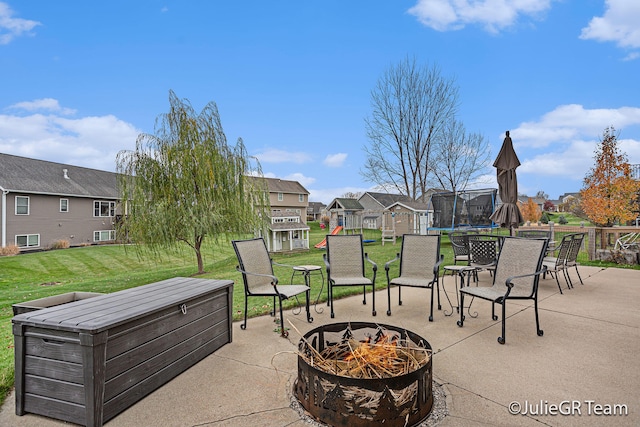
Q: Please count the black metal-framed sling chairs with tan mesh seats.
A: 4